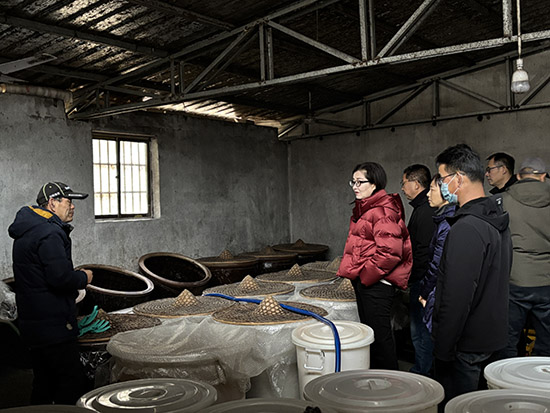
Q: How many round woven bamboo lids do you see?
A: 10